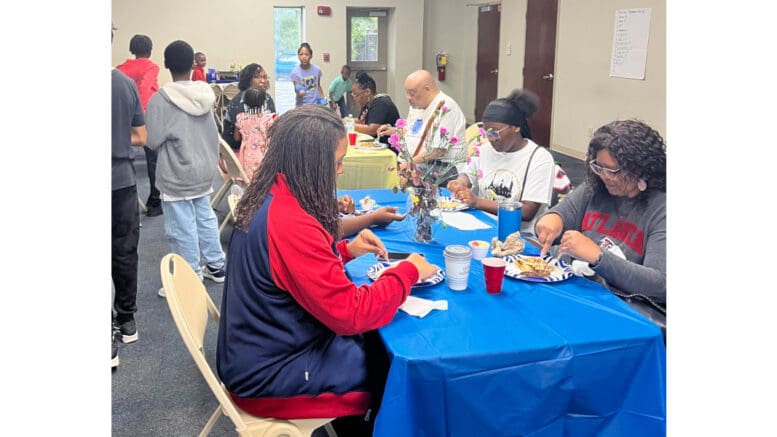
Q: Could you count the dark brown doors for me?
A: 2